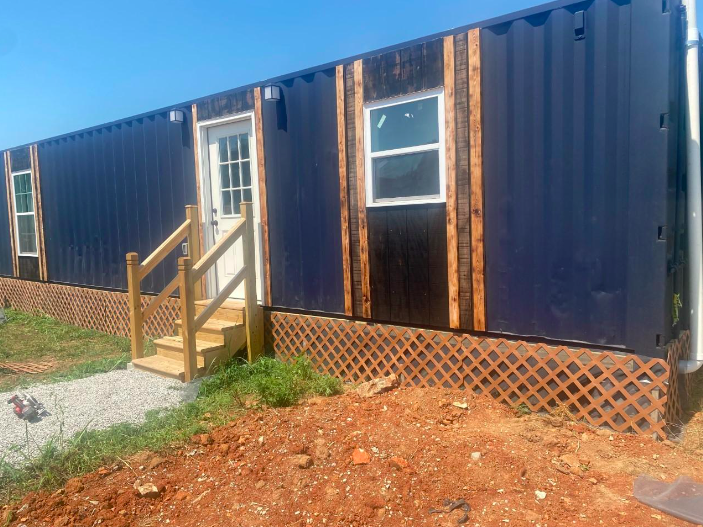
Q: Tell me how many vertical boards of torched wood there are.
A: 10